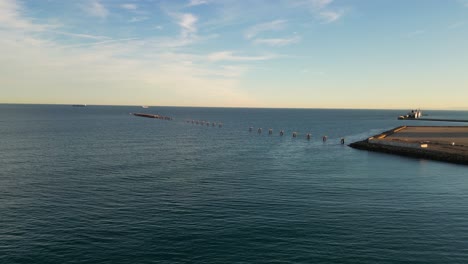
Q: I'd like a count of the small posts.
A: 15